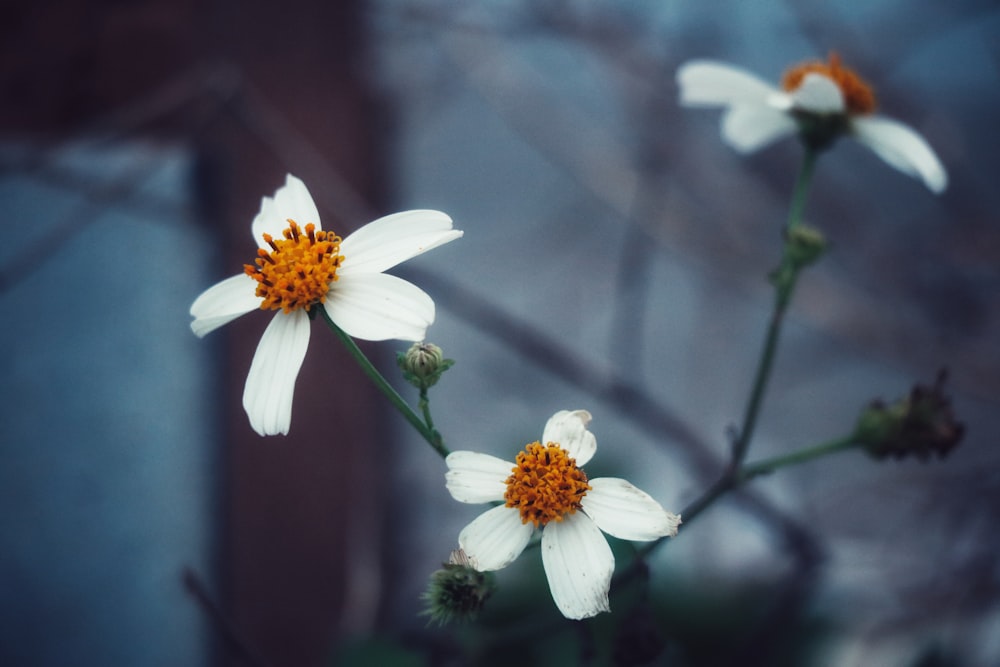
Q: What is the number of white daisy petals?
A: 14